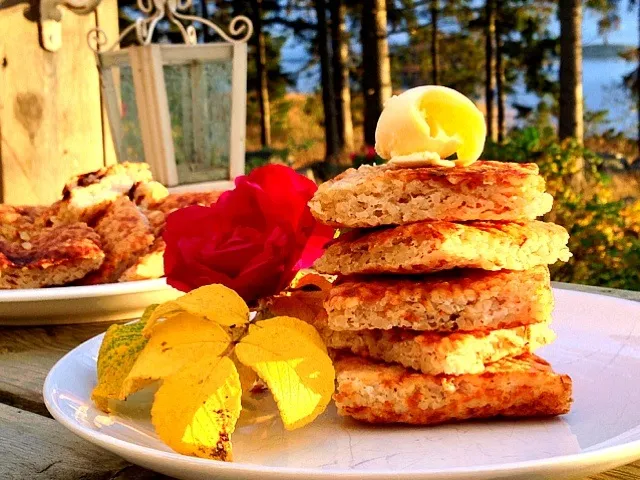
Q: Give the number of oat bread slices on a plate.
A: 5